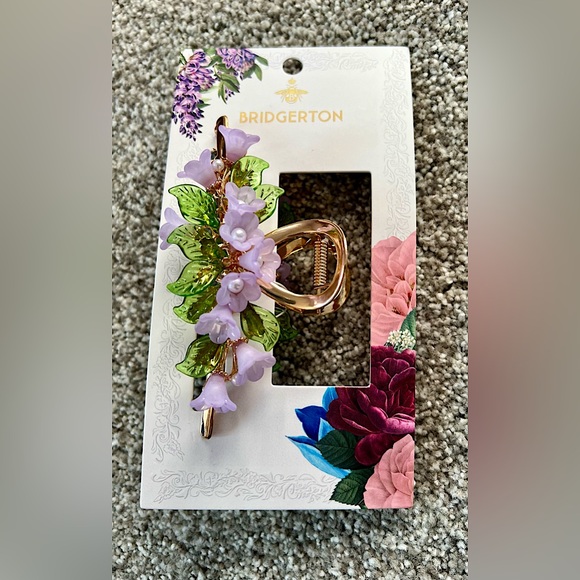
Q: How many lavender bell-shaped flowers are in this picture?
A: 10